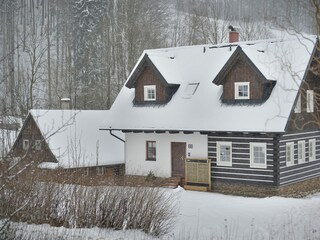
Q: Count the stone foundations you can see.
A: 1